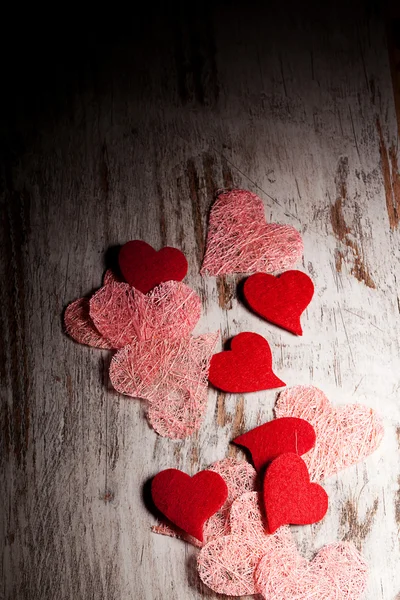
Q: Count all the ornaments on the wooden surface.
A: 14